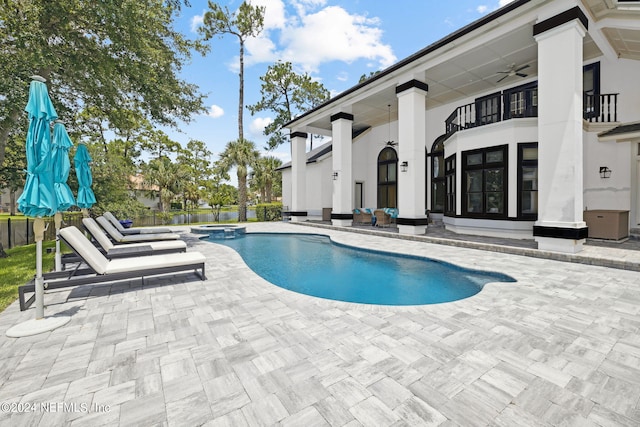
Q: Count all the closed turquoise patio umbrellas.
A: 3